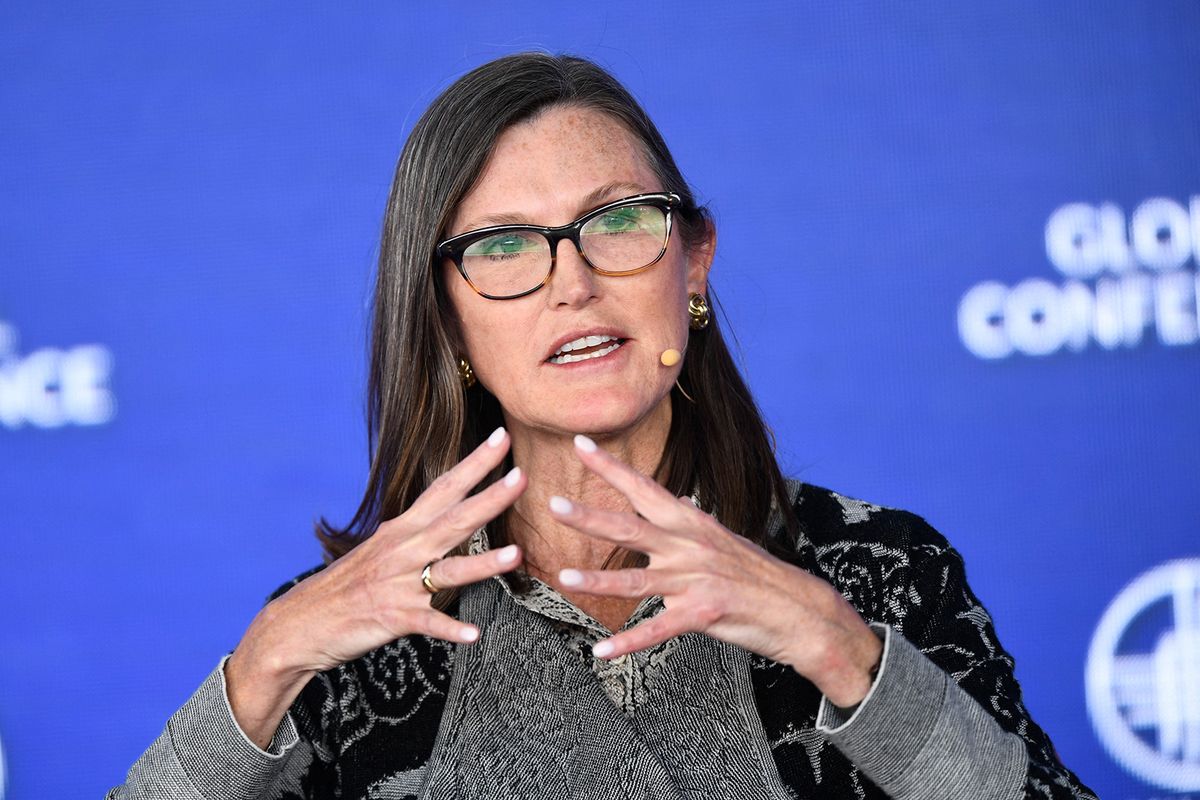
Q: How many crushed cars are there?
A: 0